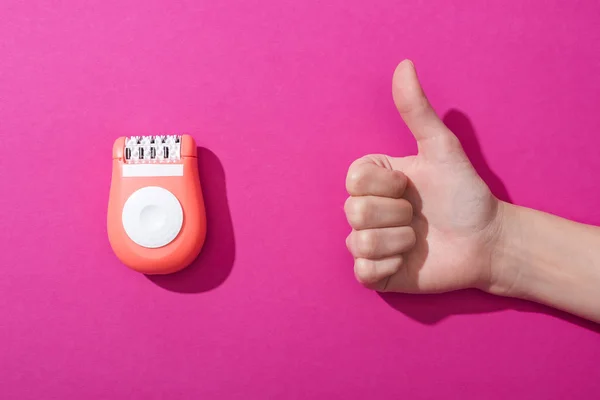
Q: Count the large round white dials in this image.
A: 1